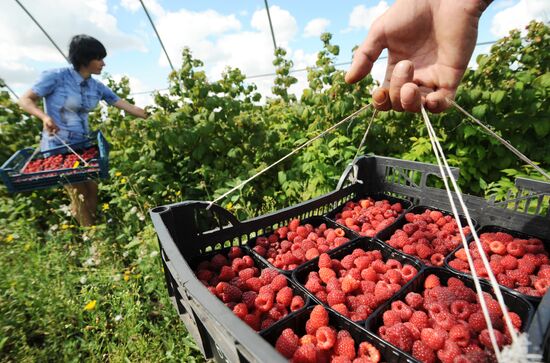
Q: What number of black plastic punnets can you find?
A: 8